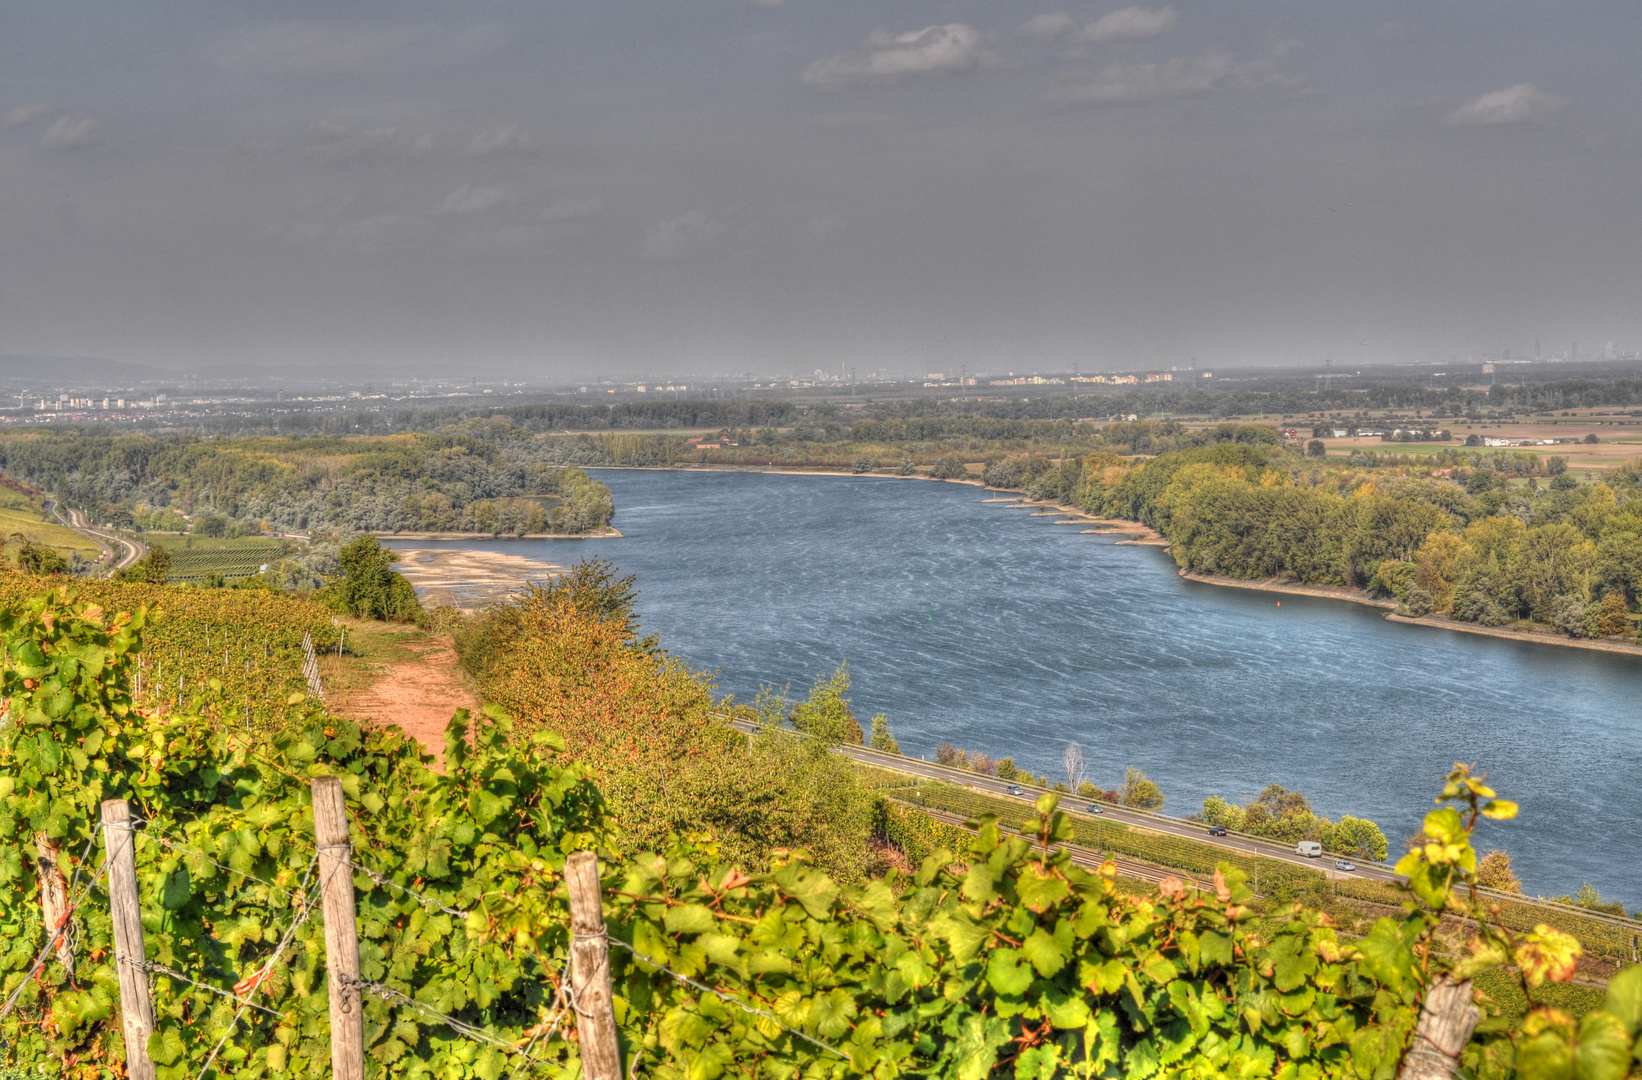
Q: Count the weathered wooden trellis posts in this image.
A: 5